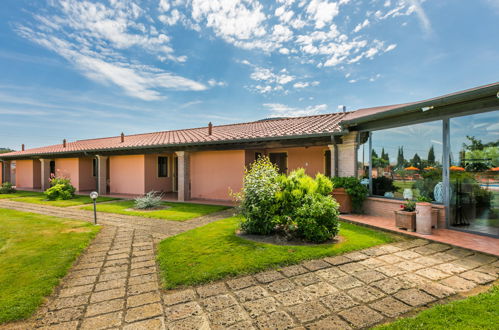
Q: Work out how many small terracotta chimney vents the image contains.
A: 4